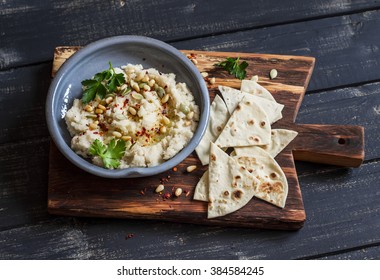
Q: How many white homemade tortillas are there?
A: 8